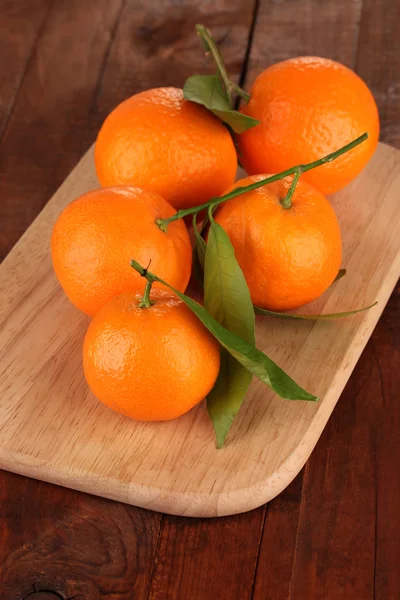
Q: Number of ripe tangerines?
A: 5